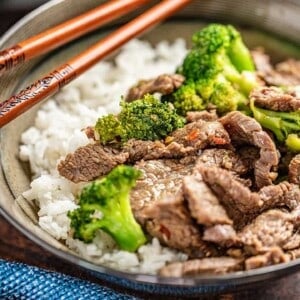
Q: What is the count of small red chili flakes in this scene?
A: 3